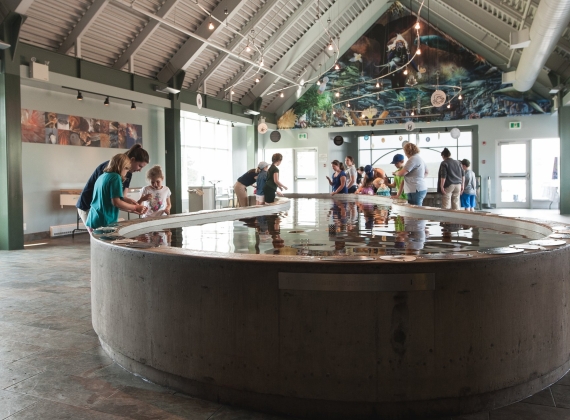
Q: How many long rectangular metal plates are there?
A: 1